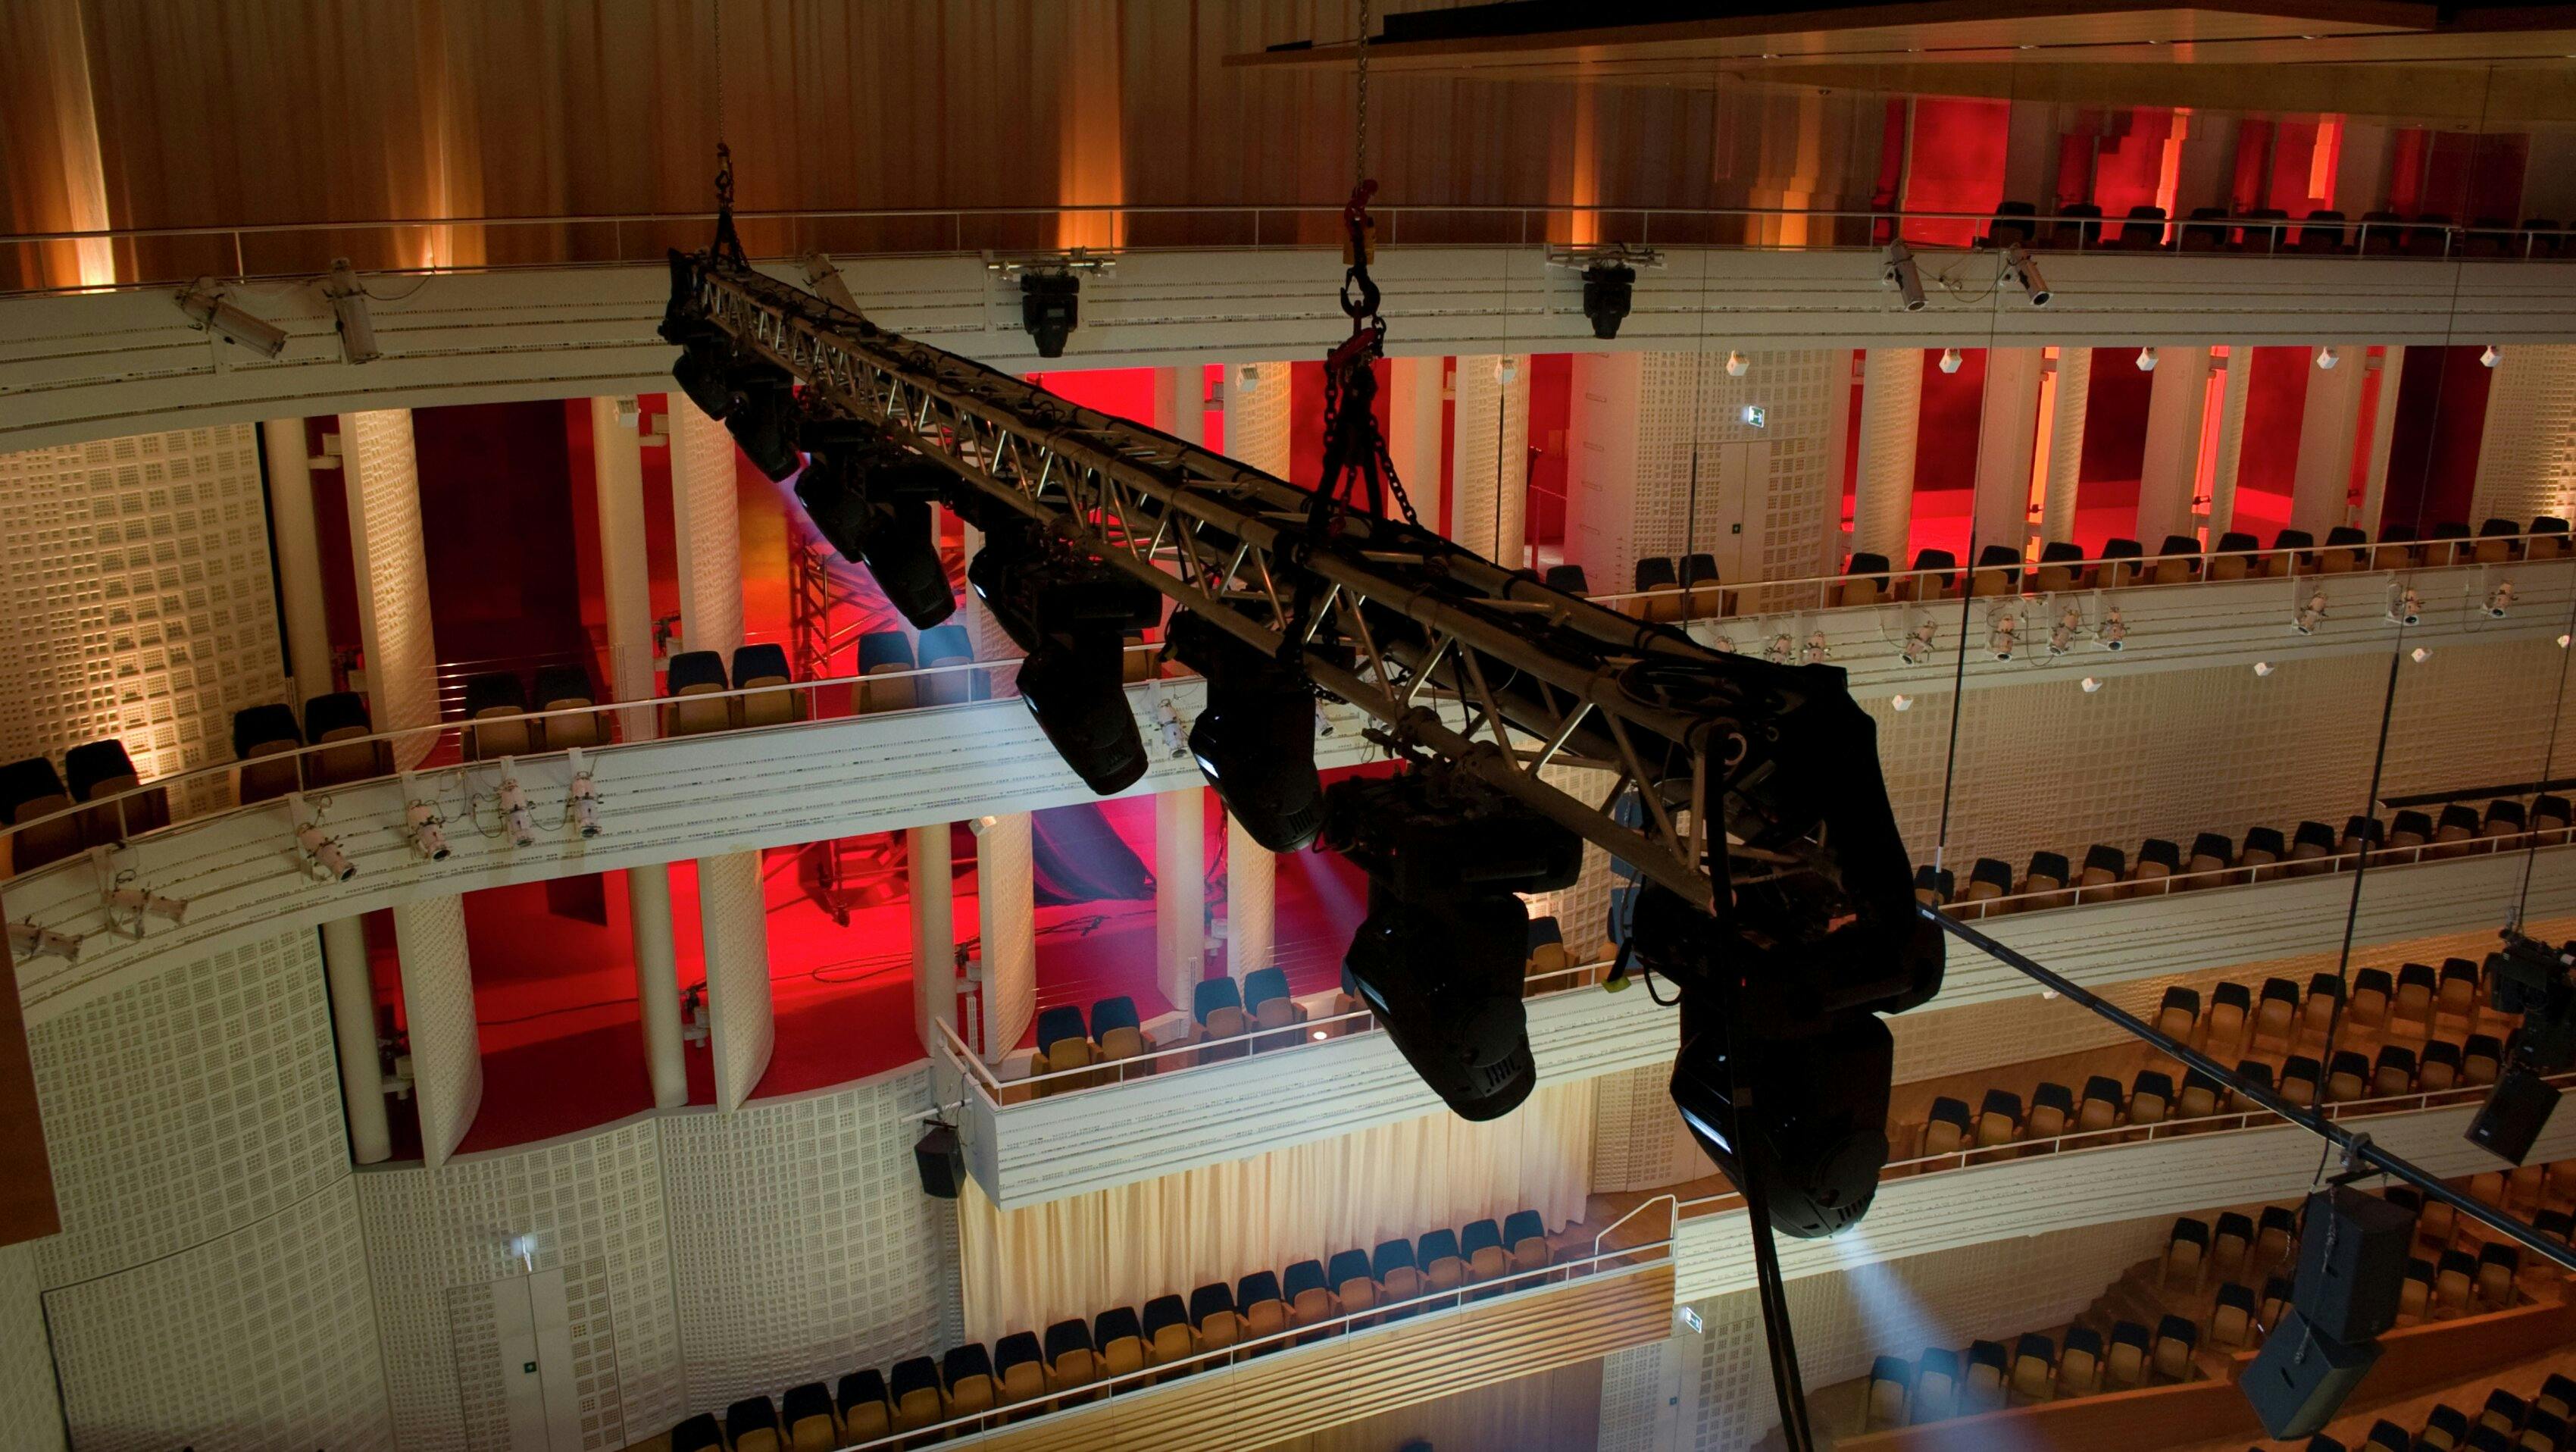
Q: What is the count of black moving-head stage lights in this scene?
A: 11